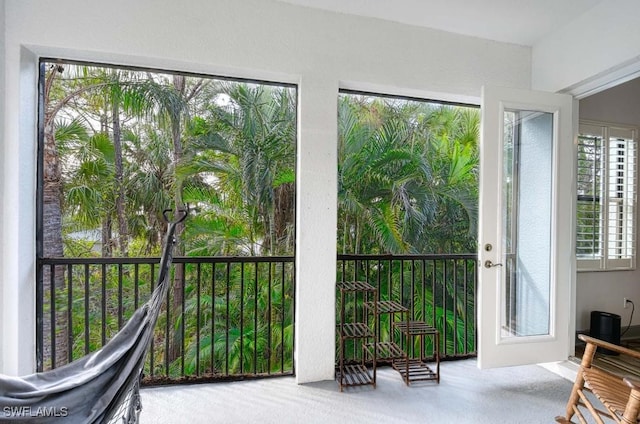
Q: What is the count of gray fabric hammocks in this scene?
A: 1